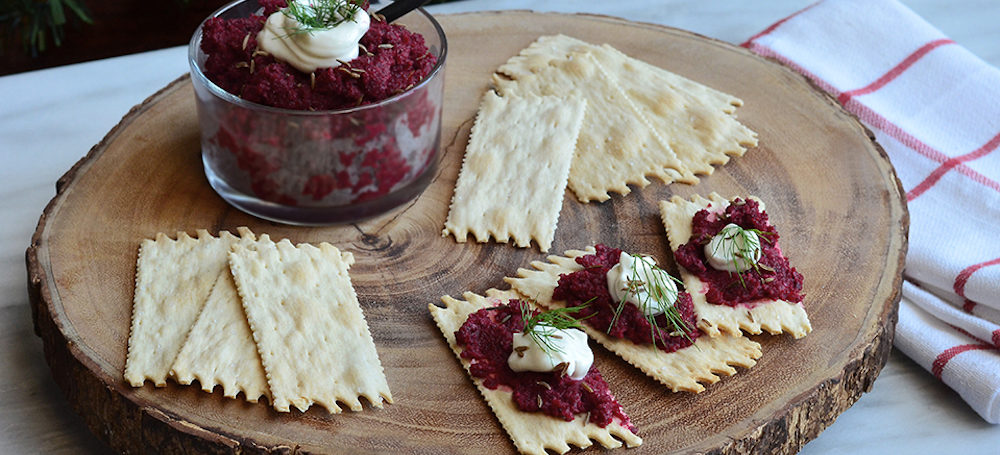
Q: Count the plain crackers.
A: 7